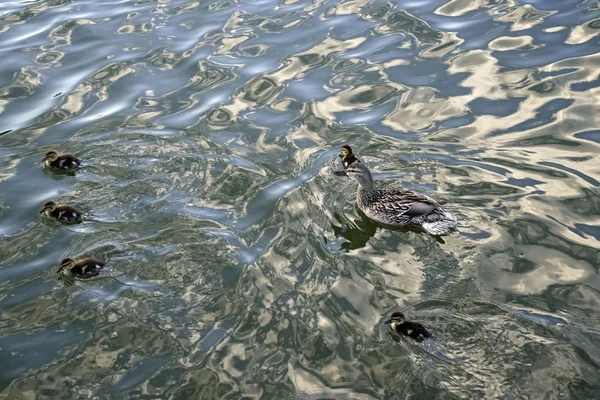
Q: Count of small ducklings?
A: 5